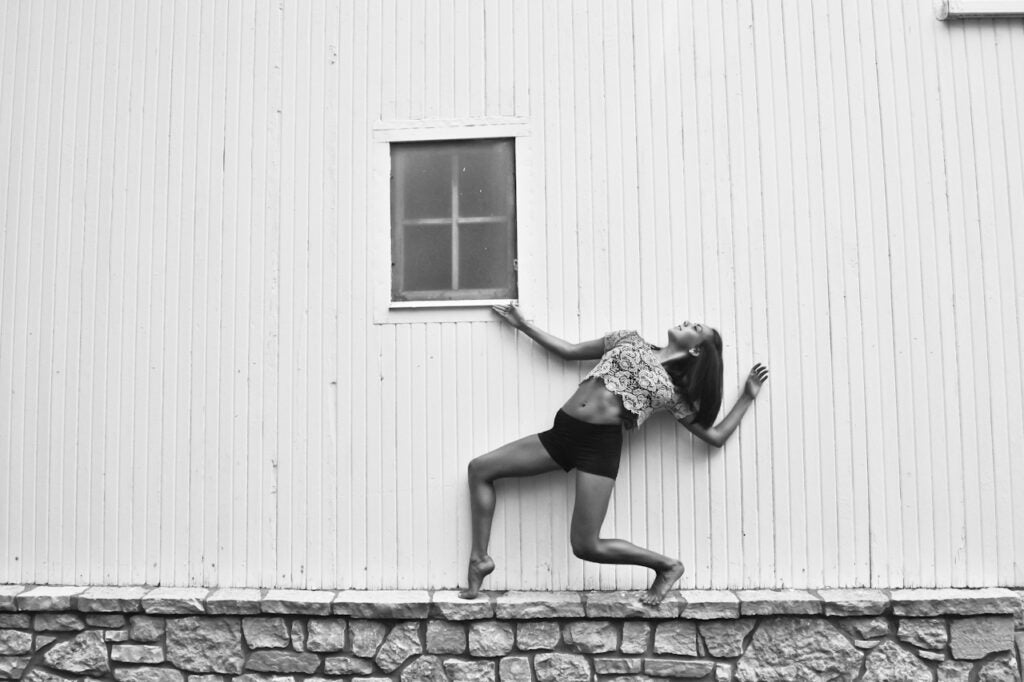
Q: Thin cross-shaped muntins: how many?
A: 1